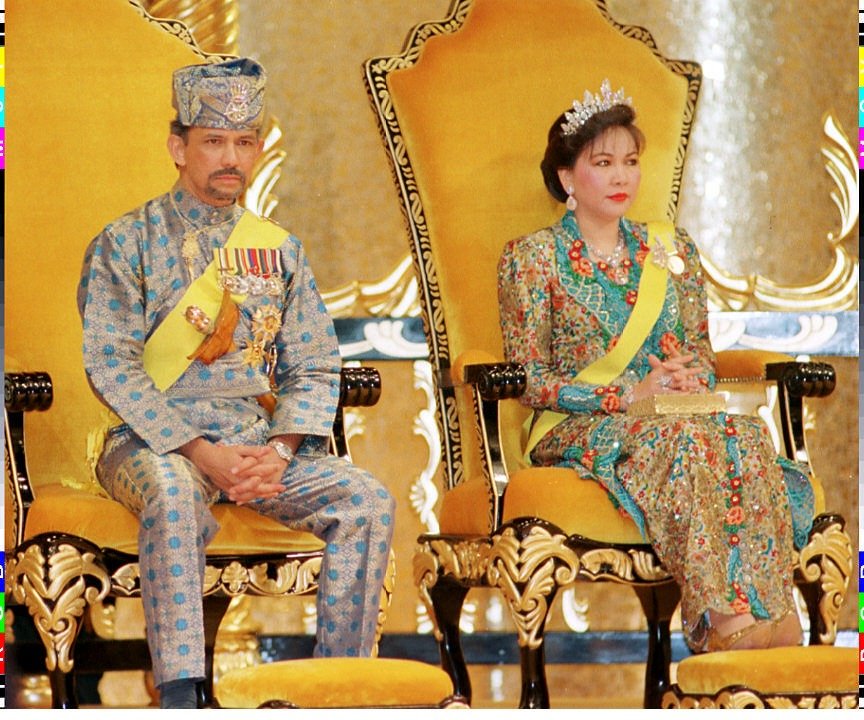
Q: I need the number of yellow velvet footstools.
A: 2